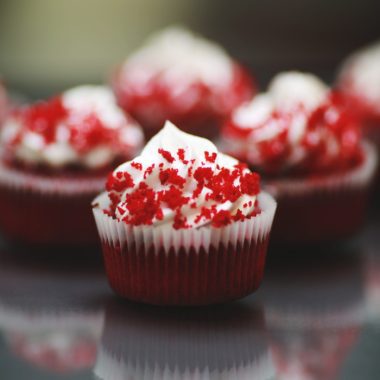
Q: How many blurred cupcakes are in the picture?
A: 5